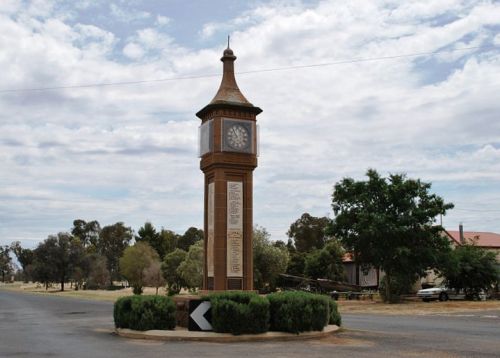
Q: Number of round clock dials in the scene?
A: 1